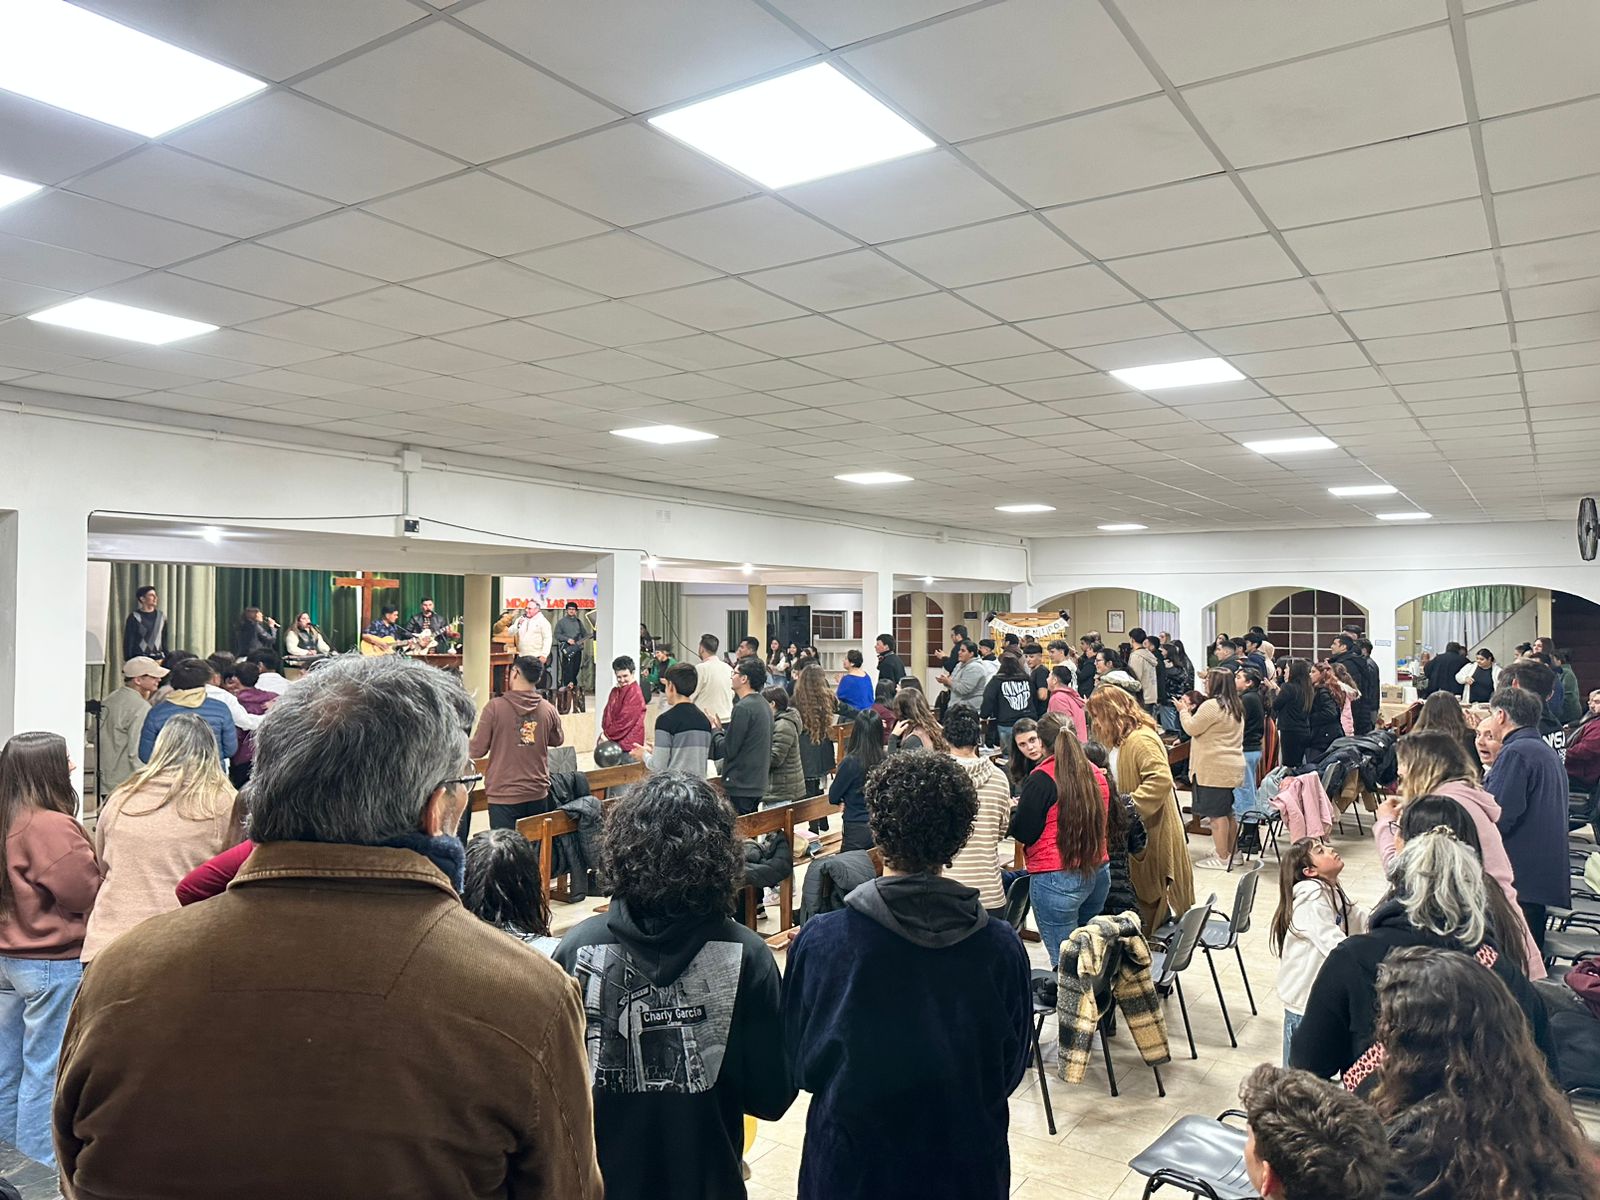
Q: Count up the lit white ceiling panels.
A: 12